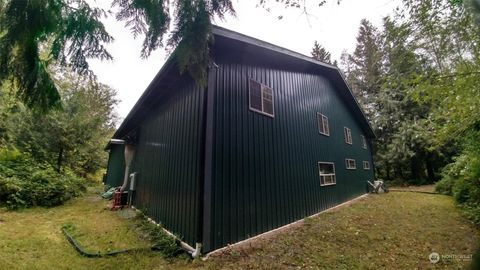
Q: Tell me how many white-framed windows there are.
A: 7